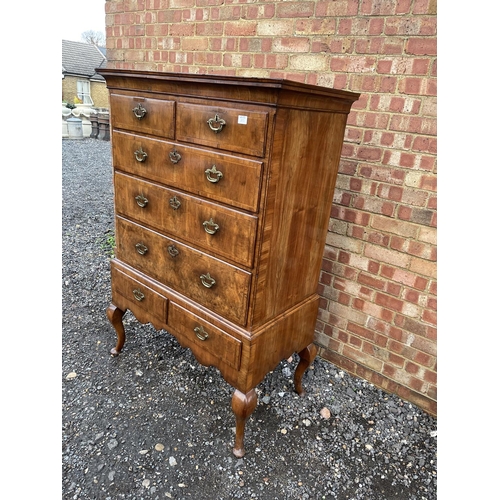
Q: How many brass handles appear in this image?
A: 10